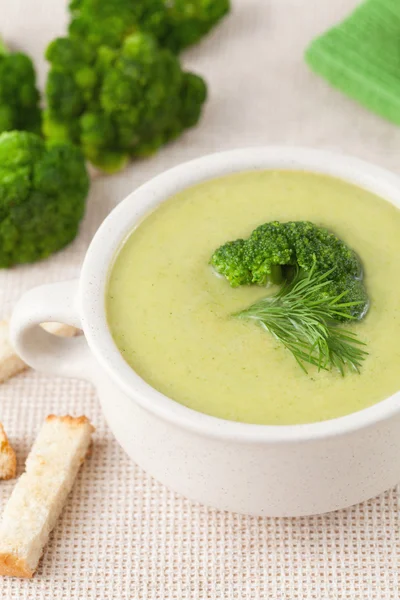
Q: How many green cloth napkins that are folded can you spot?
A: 1